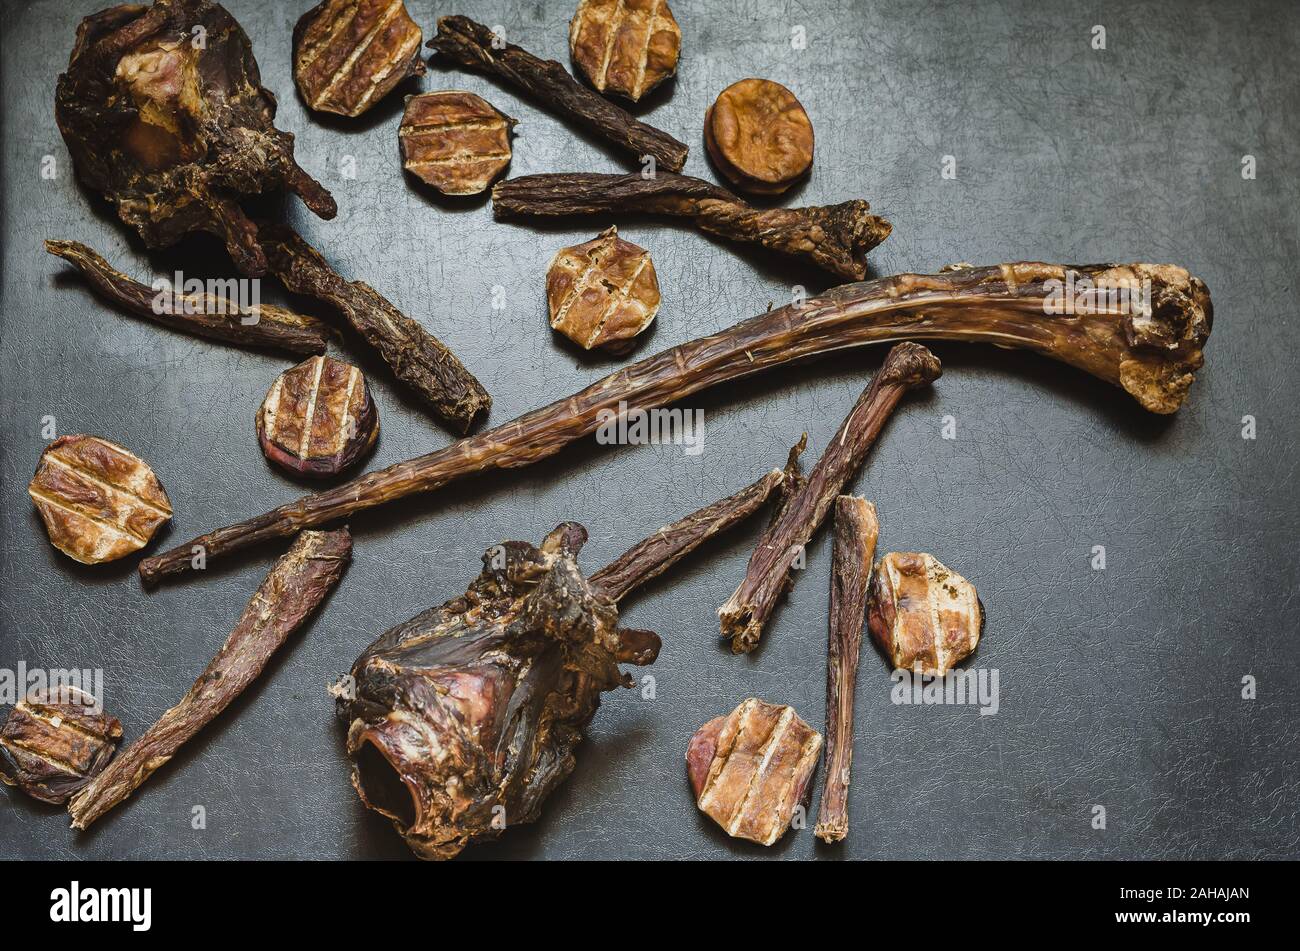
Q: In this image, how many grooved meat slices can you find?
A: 9